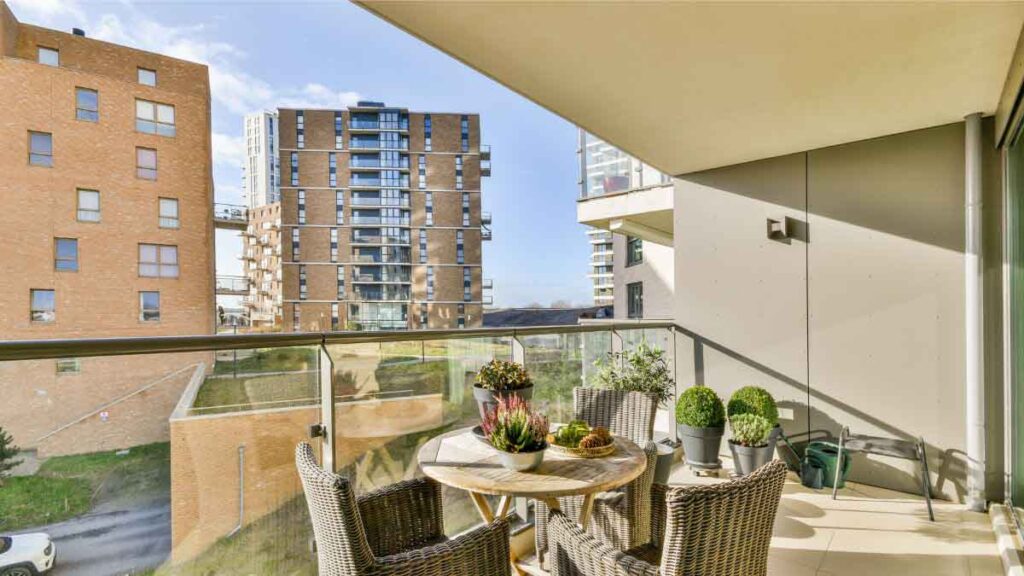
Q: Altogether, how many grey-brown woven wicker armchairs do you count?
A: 3